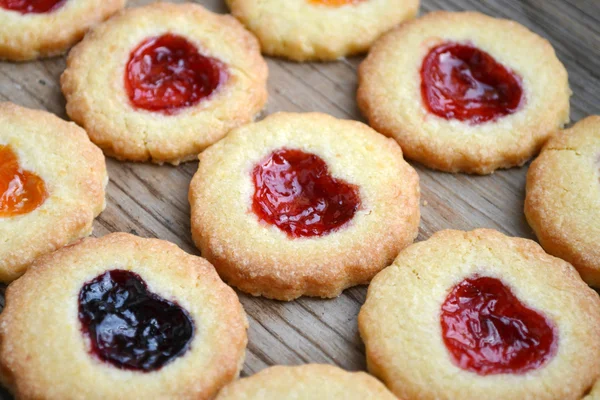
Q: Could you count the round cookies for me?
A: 10